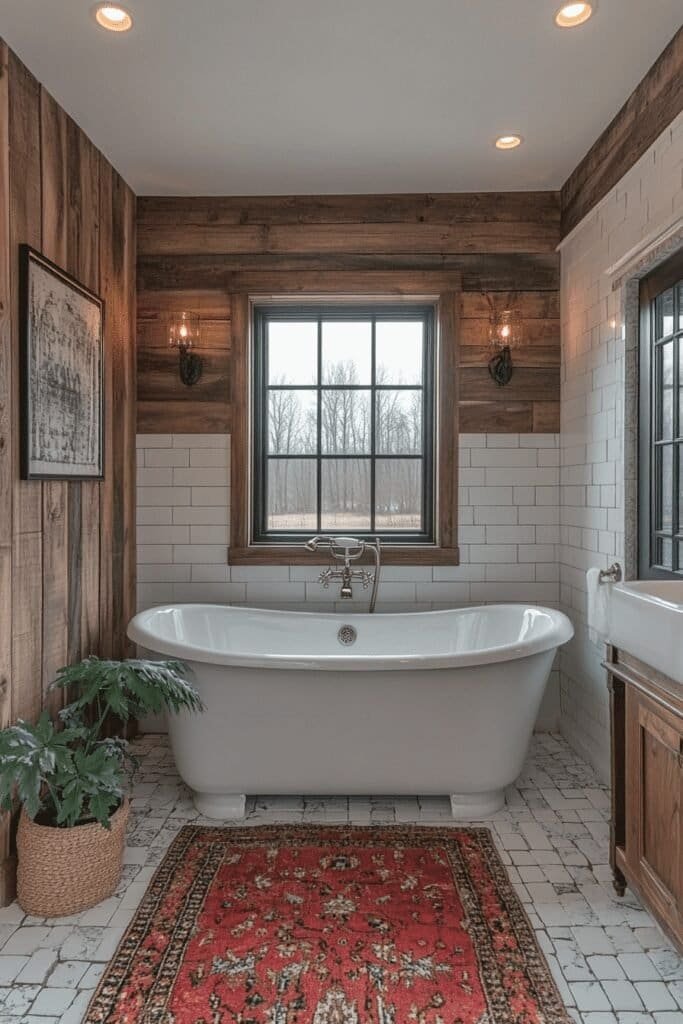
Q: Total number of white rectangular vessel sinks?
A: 1